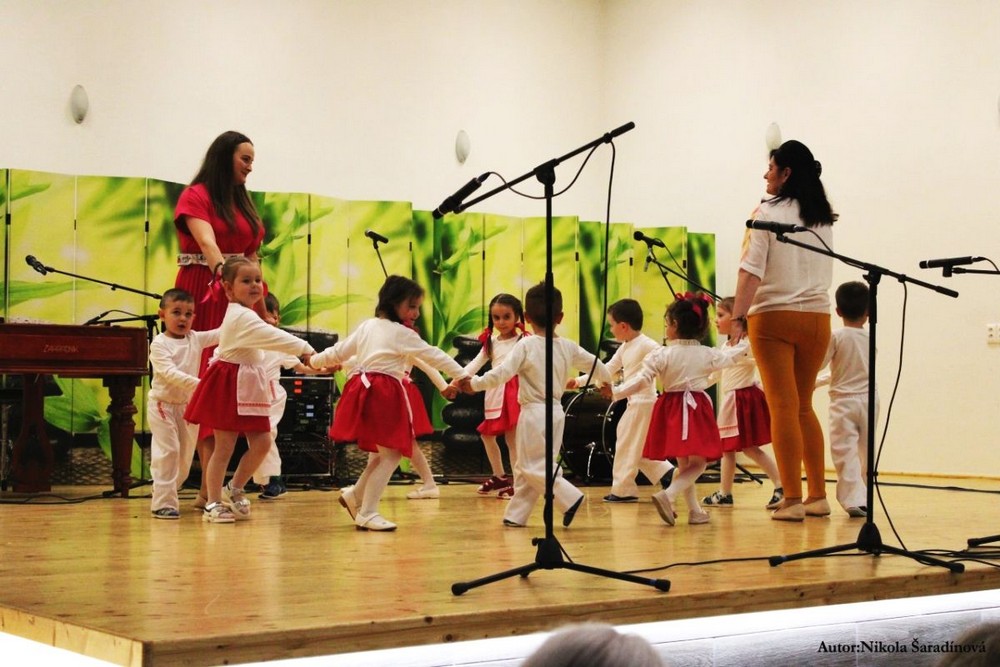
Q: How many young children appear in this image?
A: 11